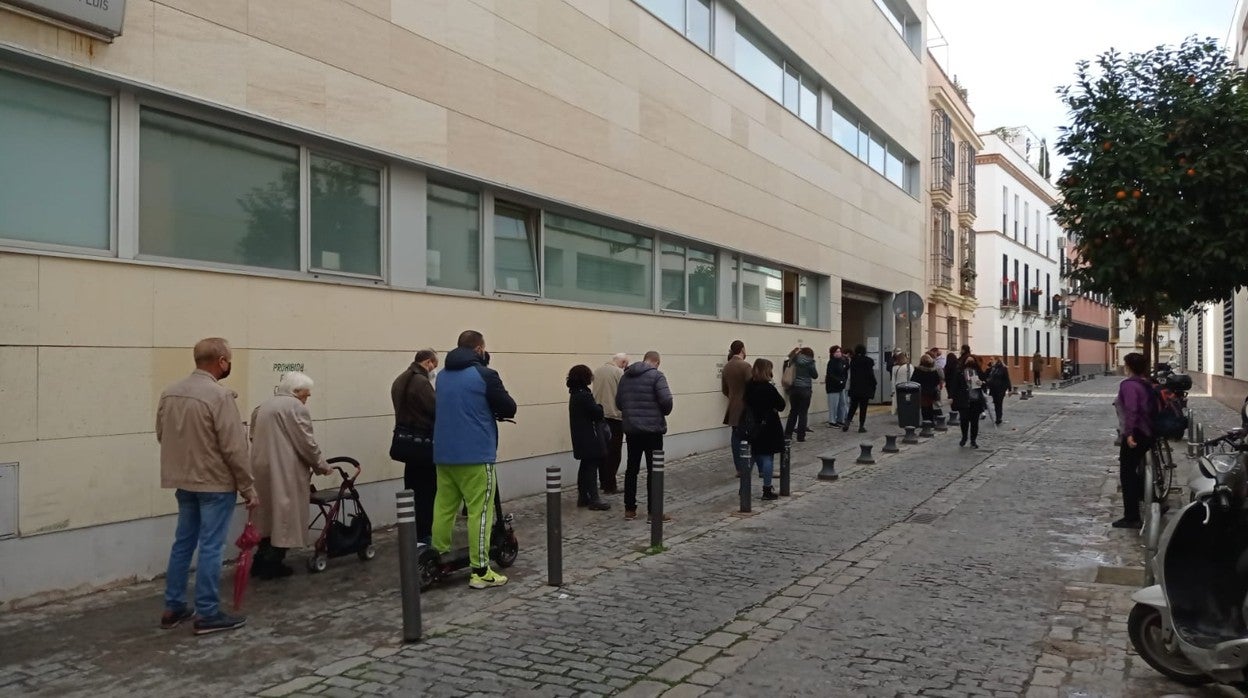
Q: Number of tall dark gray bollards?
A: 5